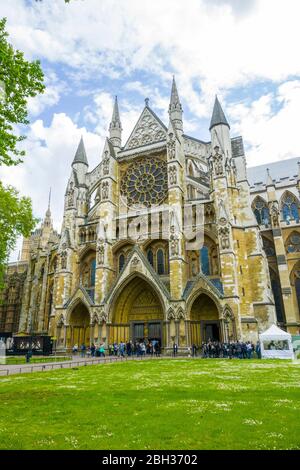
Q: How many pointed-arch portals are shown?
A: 3